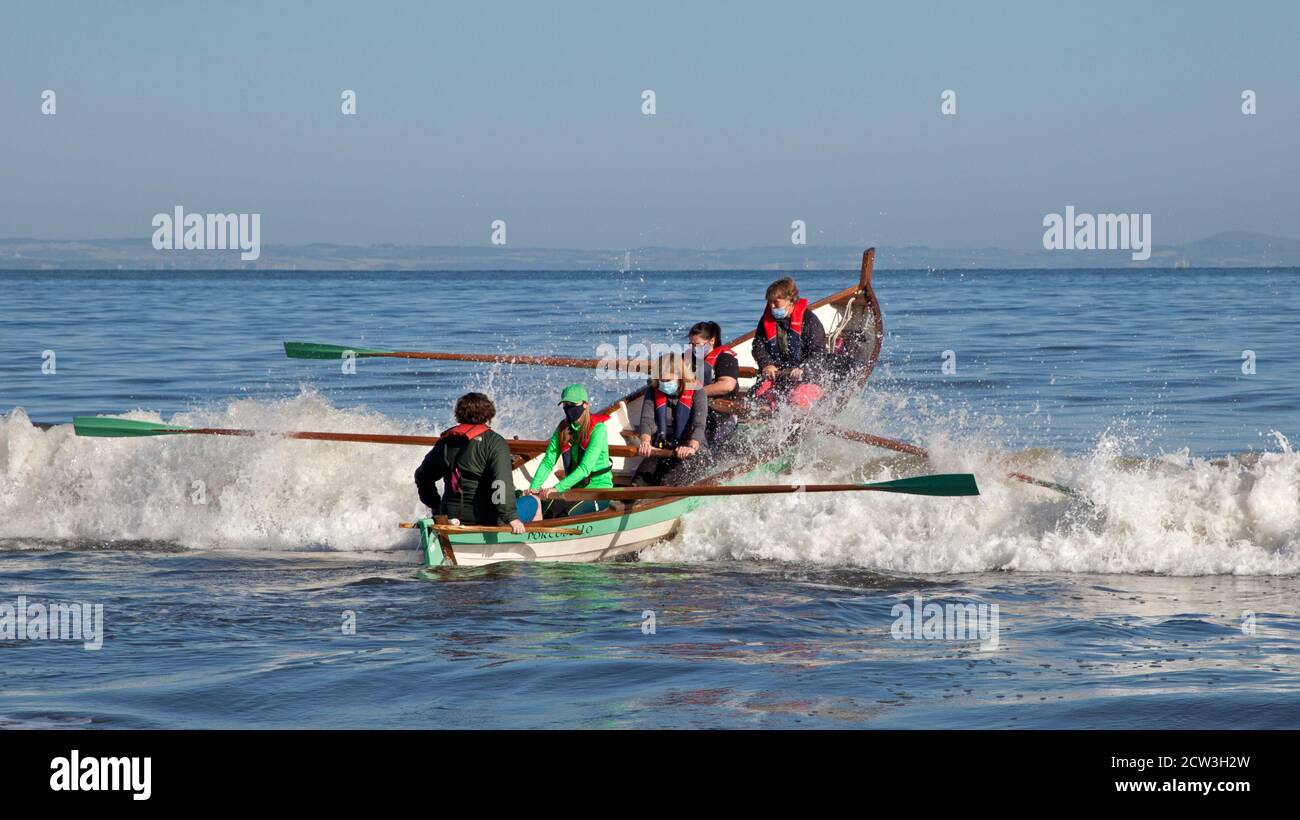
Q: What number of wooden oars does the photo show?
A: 4